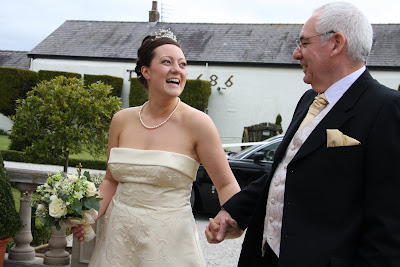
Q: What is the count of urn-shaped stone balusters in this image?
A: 2